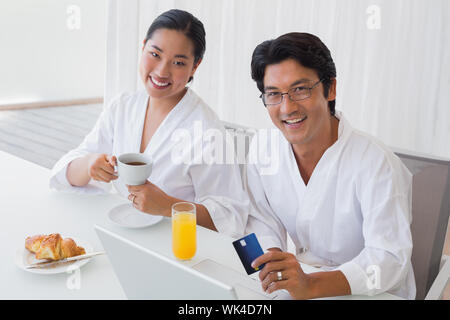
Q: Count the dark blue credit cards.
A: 1